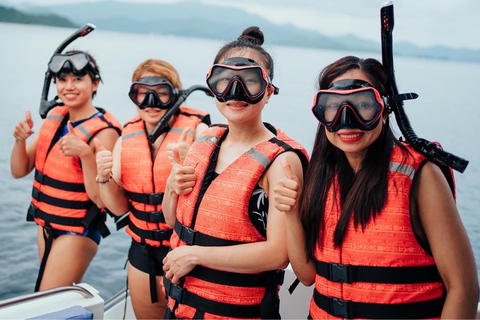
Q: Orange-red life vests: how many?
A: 4